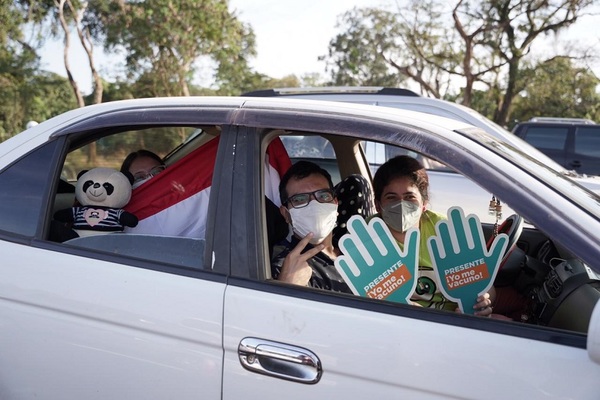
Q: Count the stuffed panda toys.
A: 1